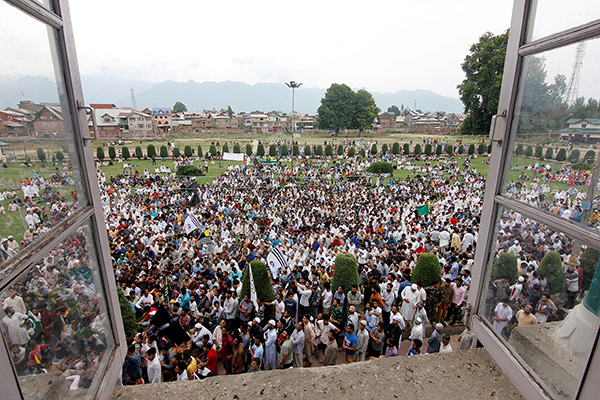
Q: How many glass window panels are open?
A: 2